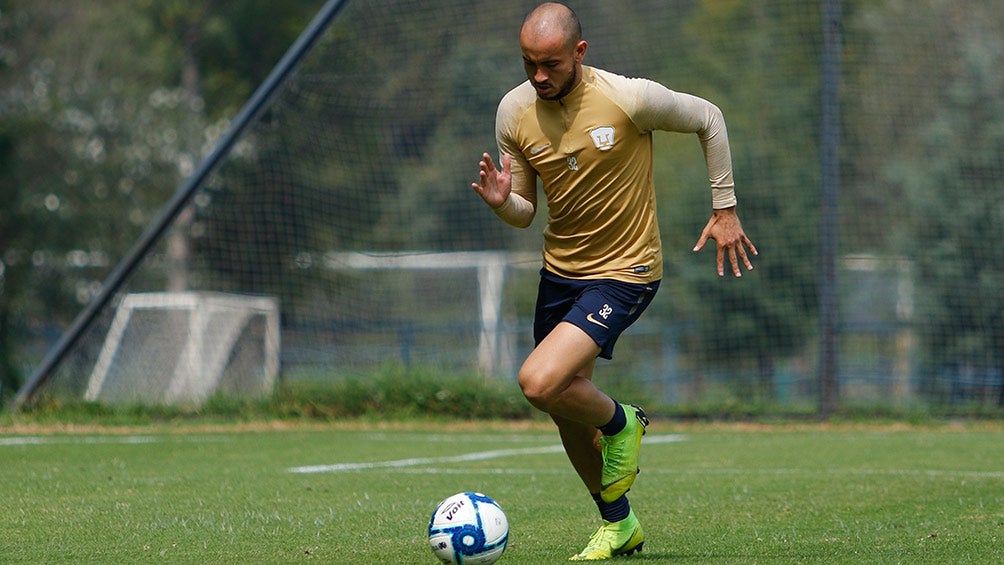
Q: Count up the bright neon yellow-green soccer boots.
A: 2